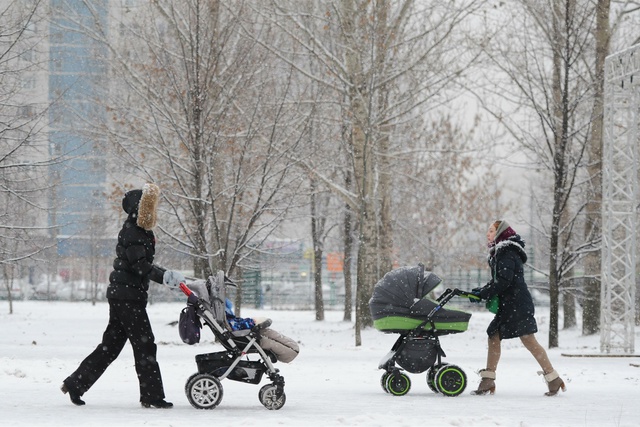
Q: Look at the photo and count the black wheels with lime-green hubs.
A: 4